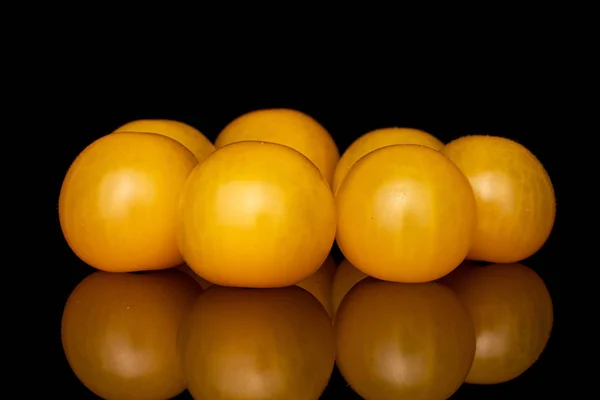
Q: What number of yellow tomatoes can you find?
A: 7